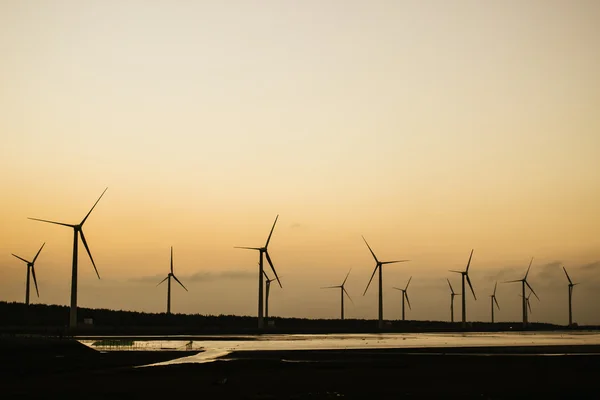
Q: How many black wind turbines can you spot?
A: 14